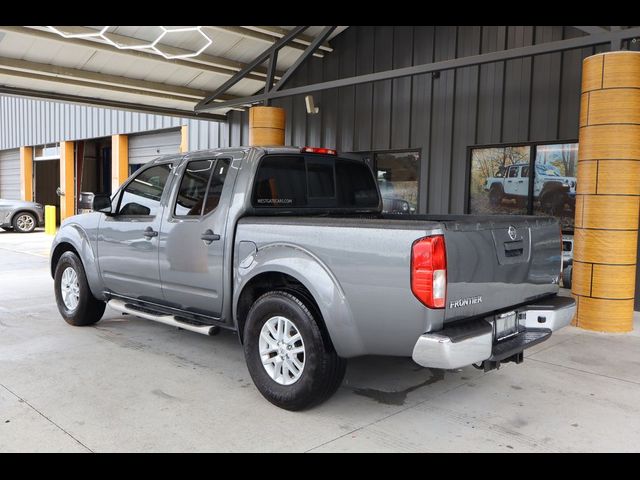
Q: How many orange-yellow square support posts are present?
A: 4